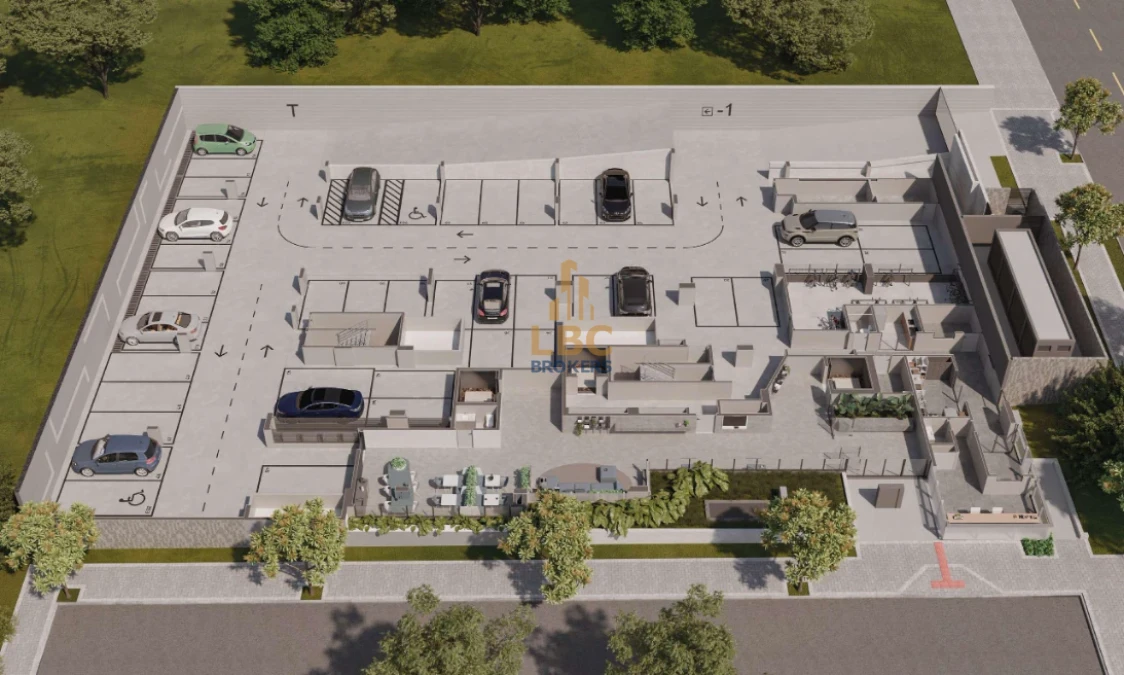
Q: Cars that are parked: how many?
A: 10